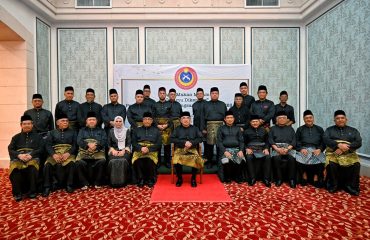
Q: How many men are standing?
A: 14